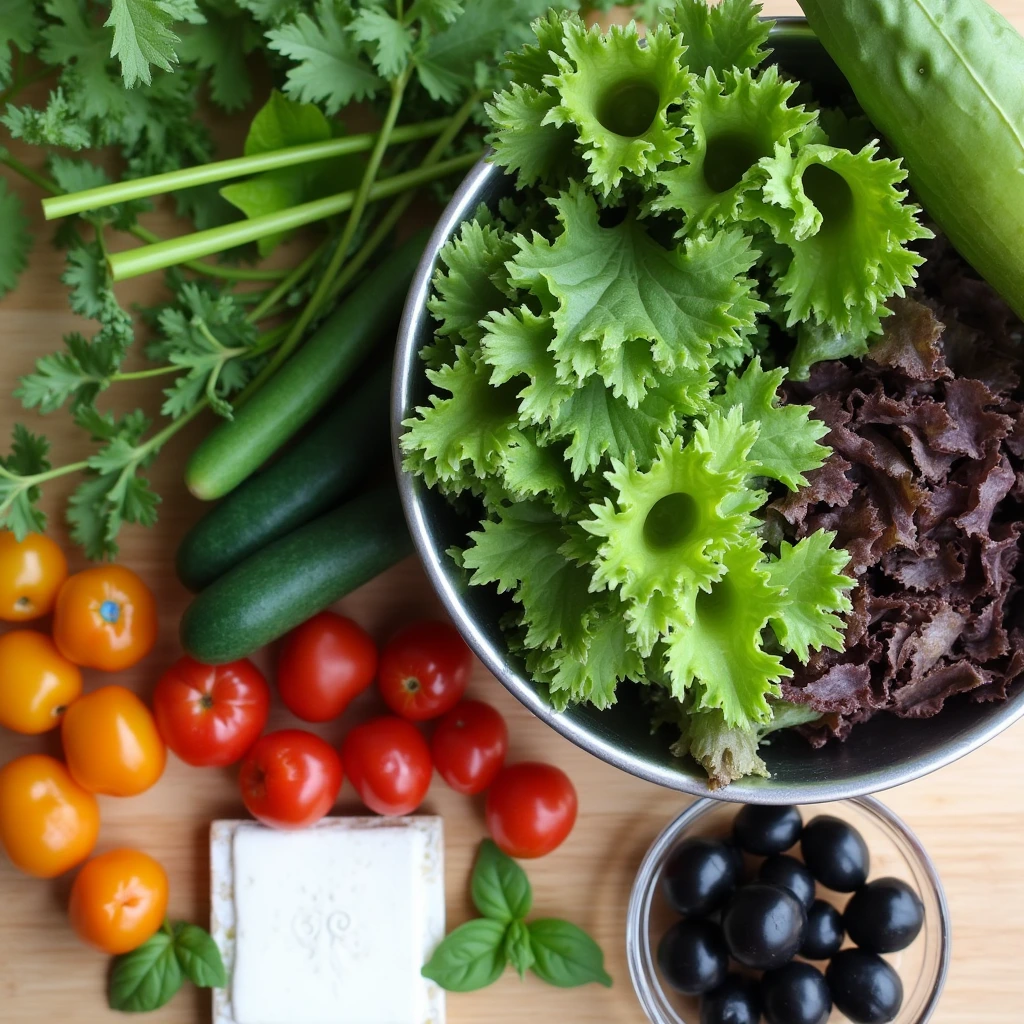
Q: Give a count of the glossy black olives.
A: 11